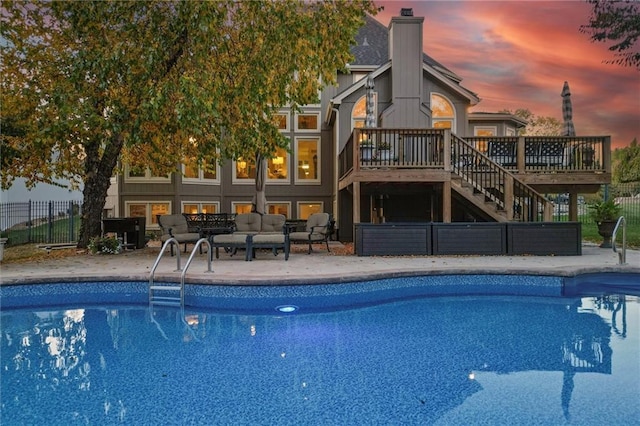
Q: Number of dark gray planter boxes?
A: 3